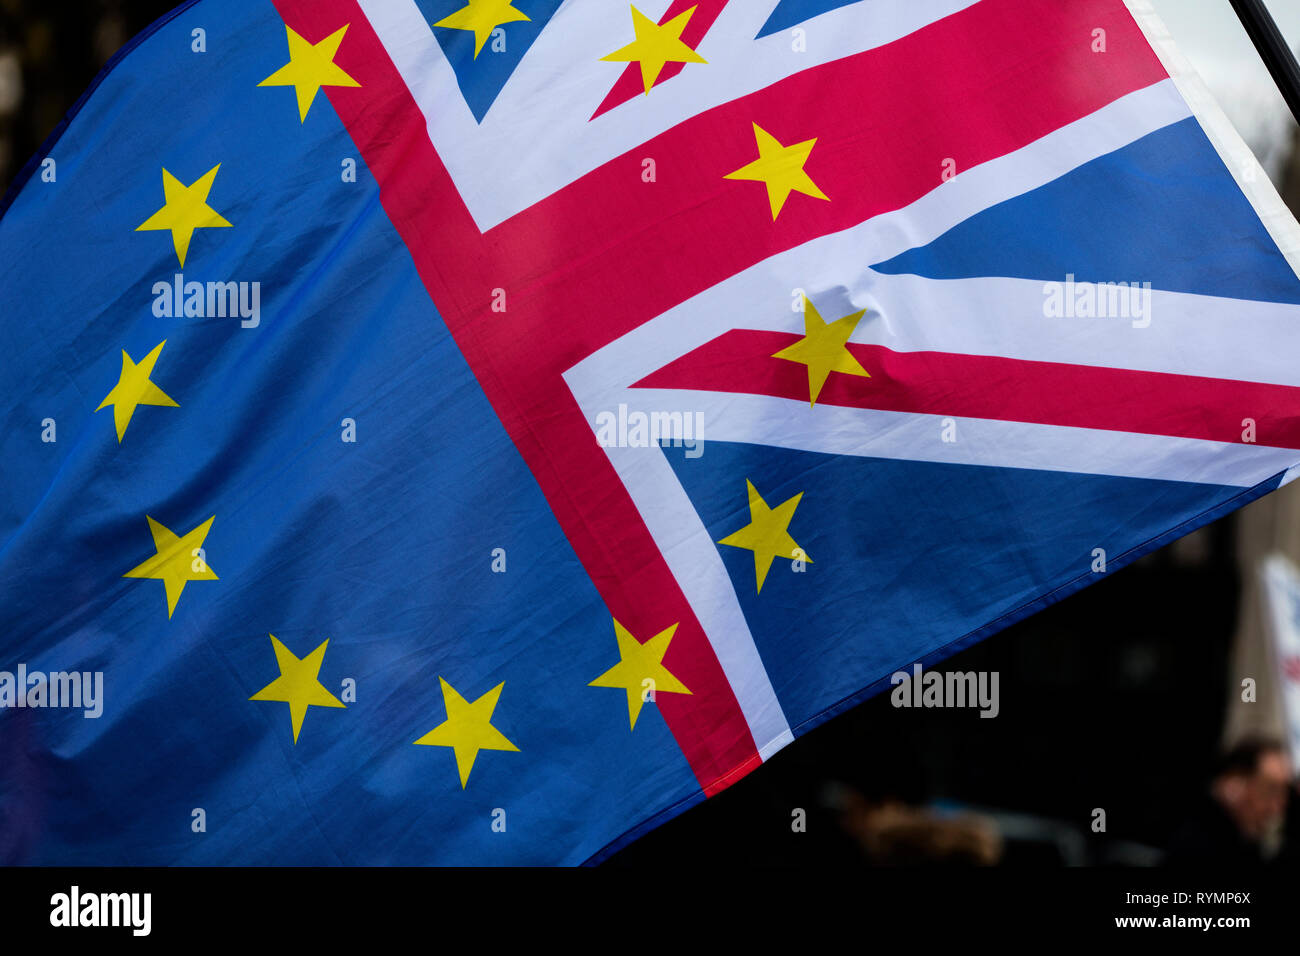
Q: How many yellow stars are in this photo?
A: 12